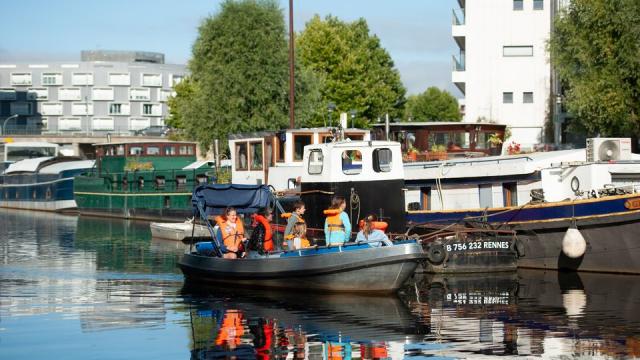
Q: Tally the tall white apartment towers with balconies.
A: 1